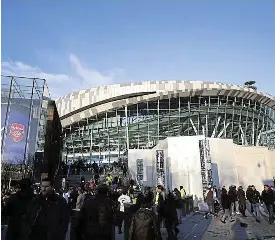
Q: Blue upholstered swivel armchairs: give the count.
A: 0